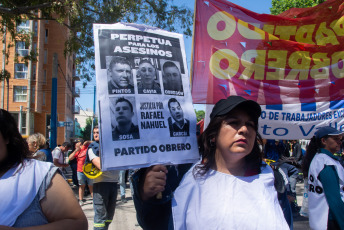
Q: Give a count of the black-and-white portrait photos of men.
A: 5